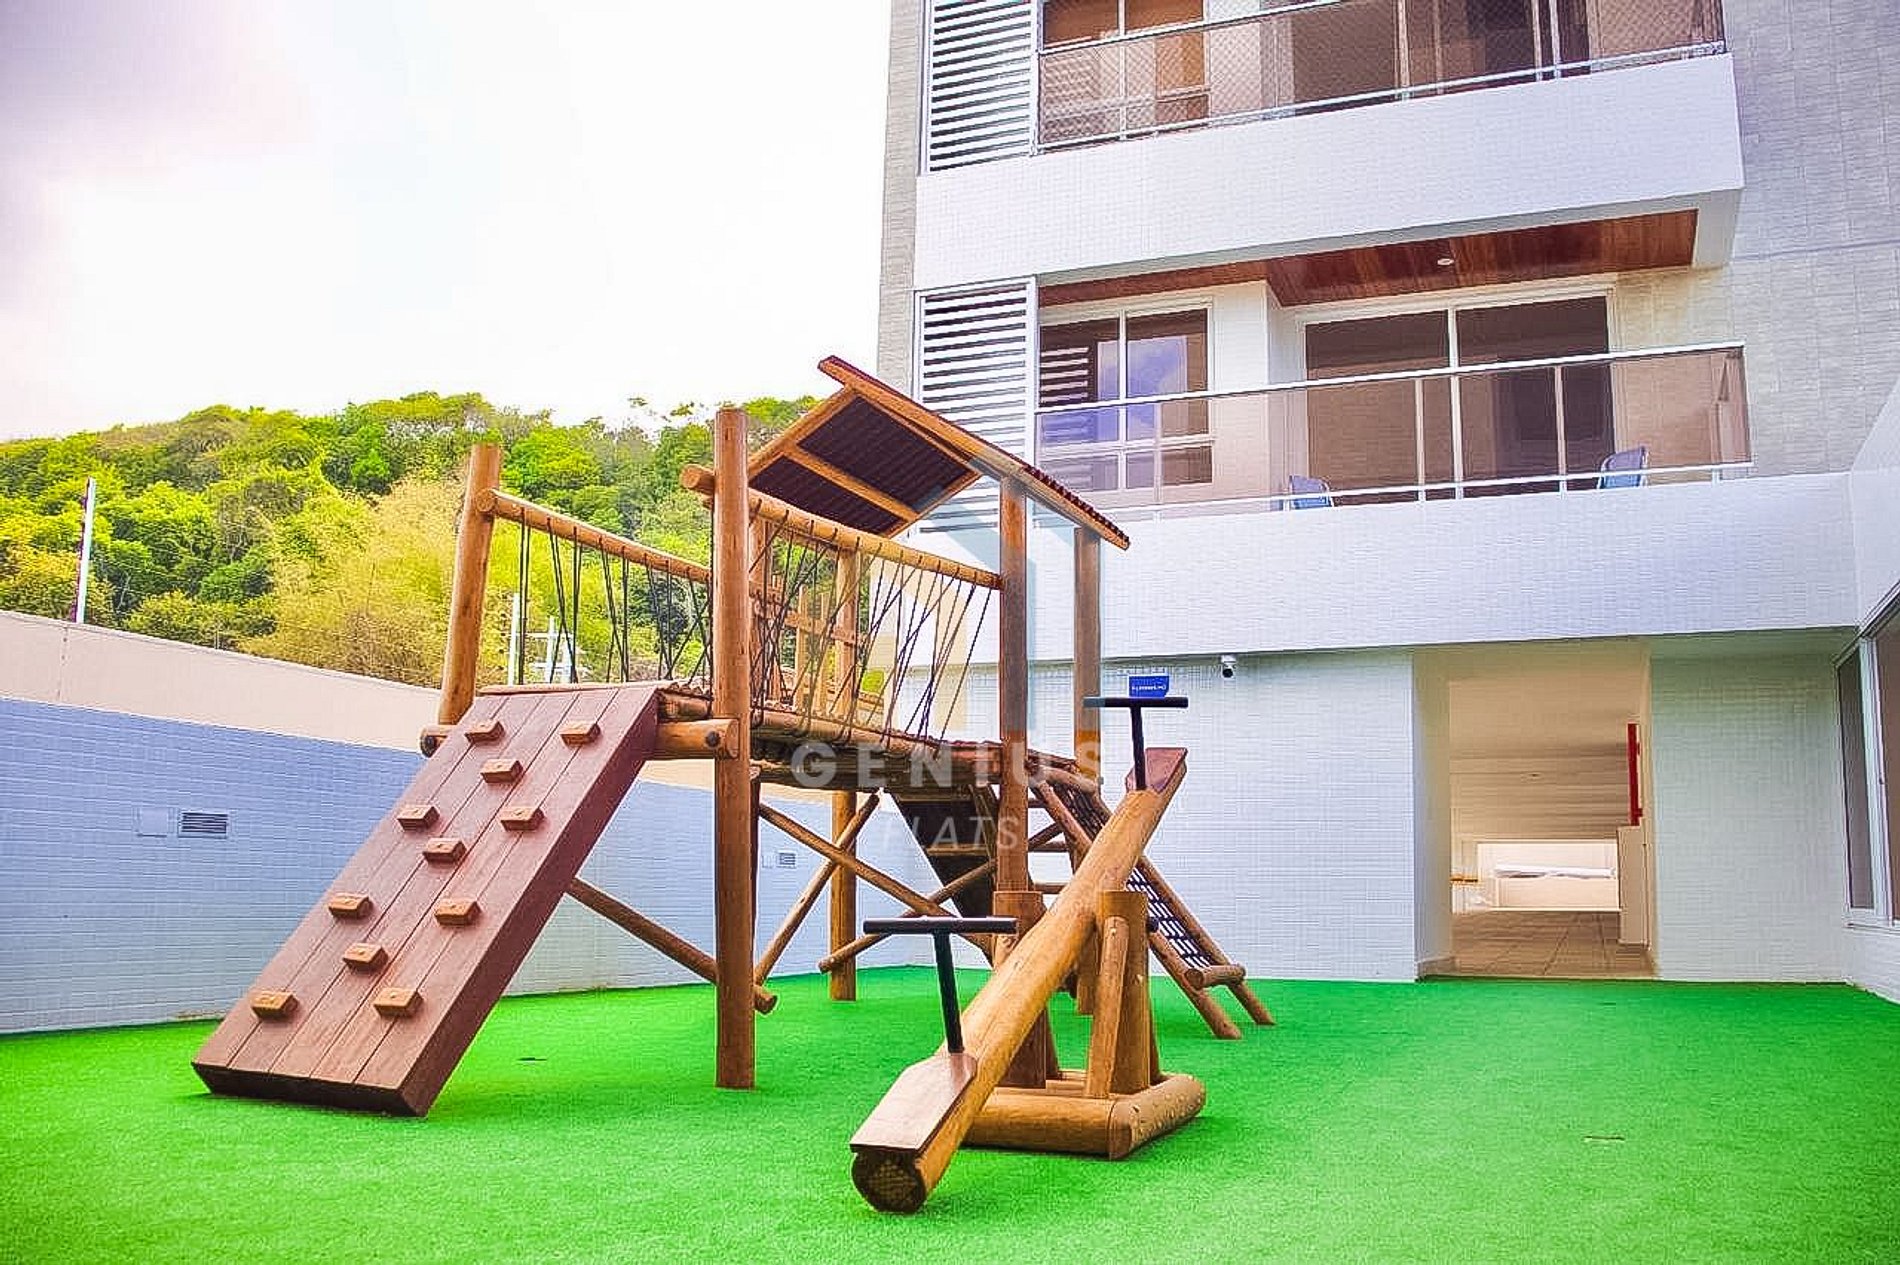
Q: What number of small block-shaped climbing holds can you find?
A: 11